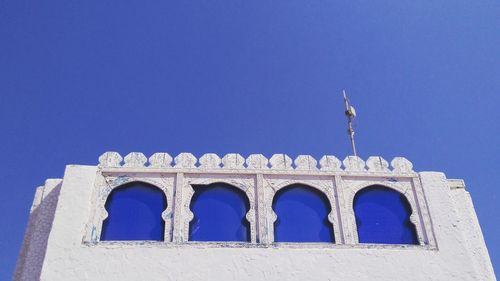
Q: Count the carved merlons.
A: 13